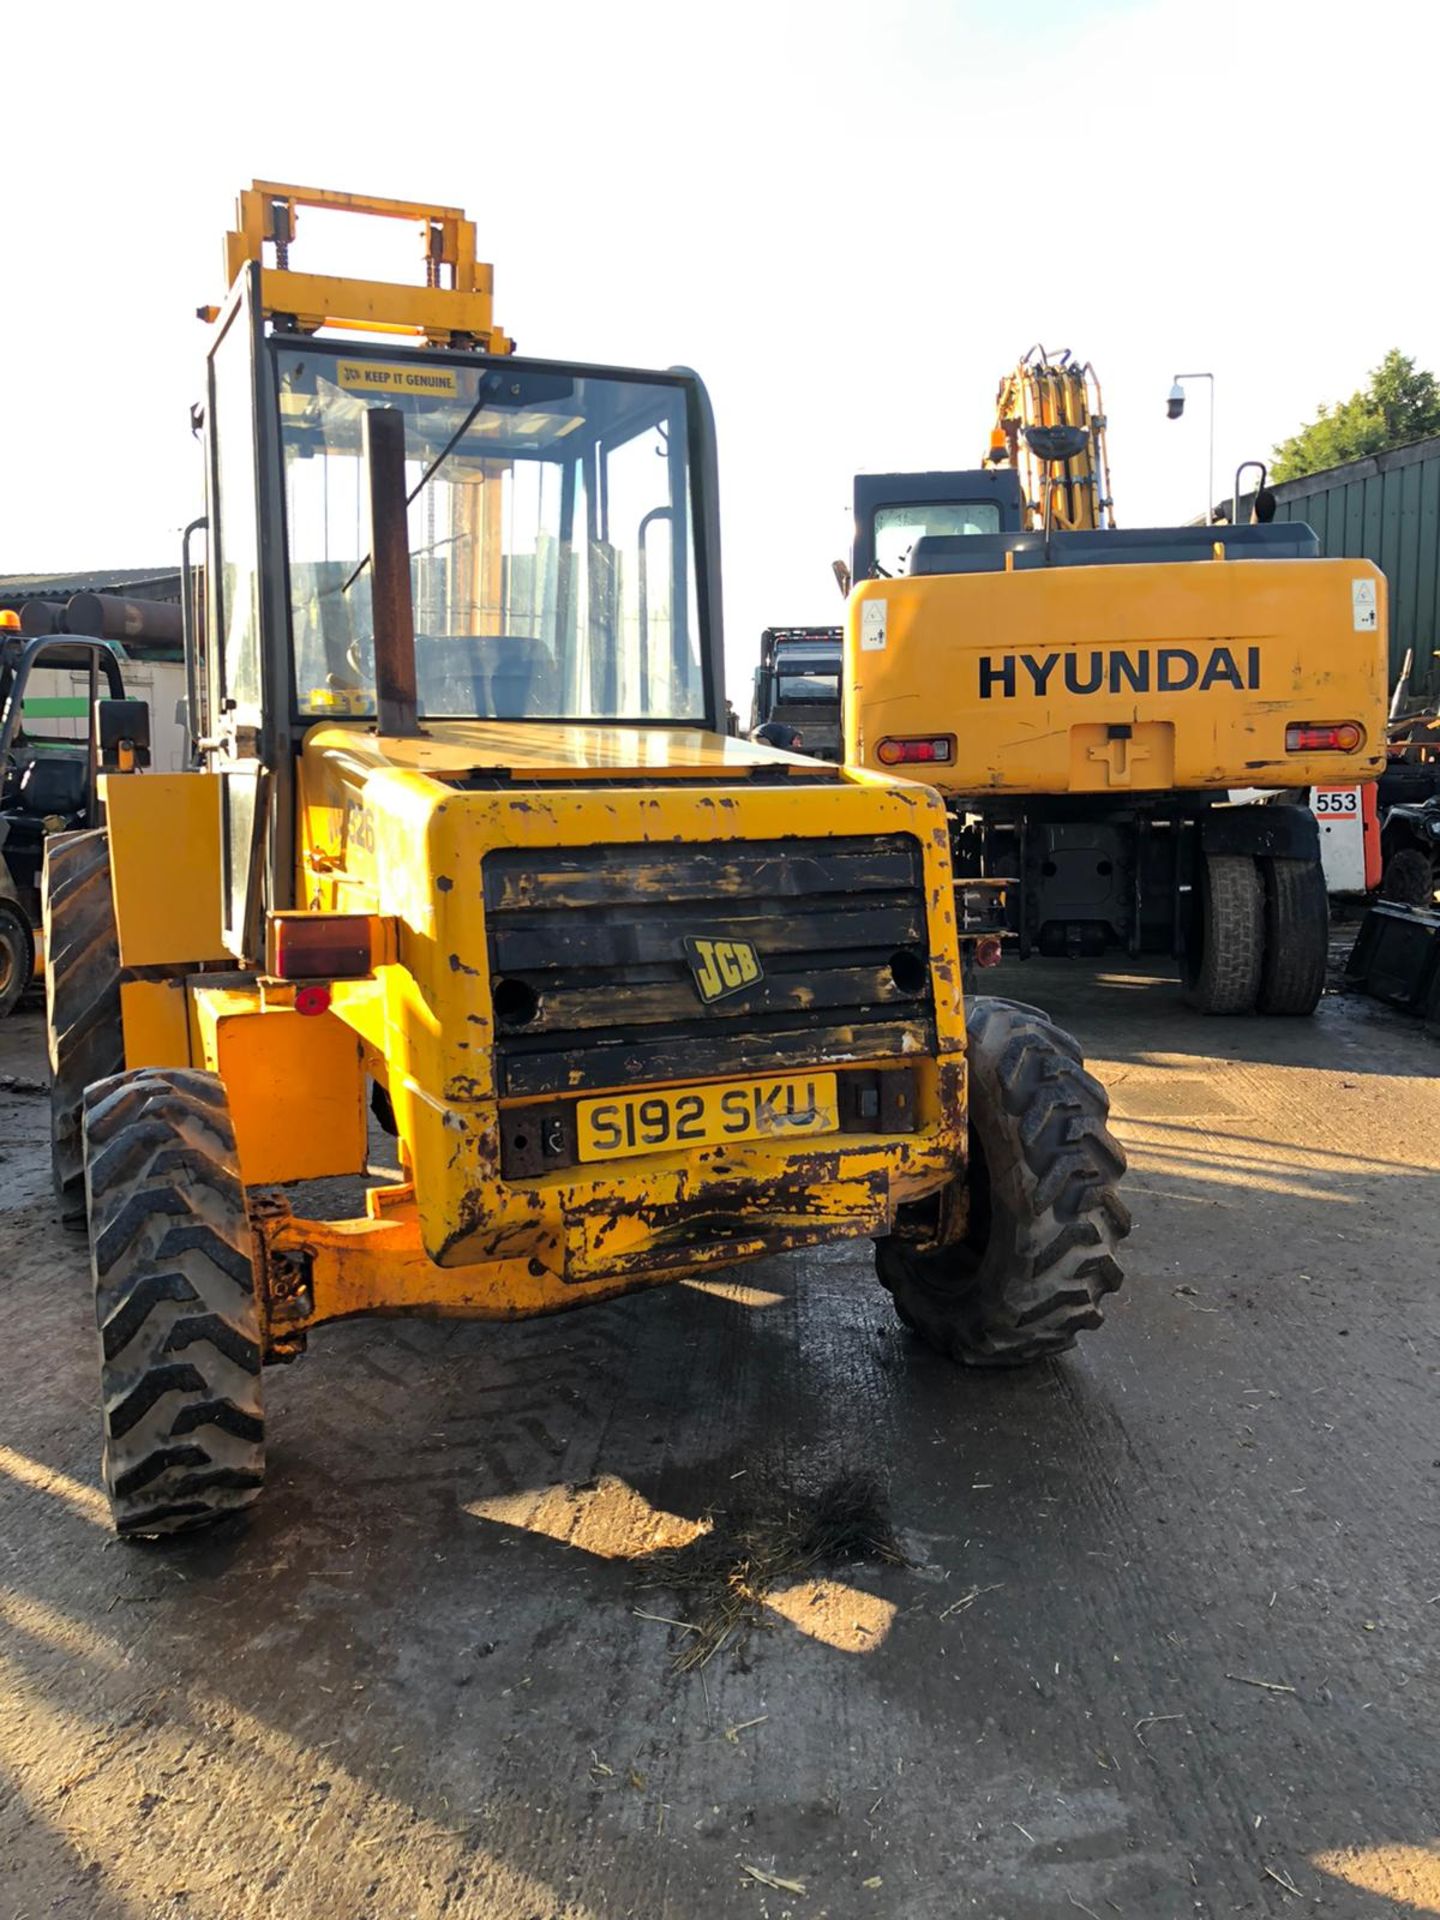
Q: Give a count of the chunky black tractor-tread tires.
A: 3